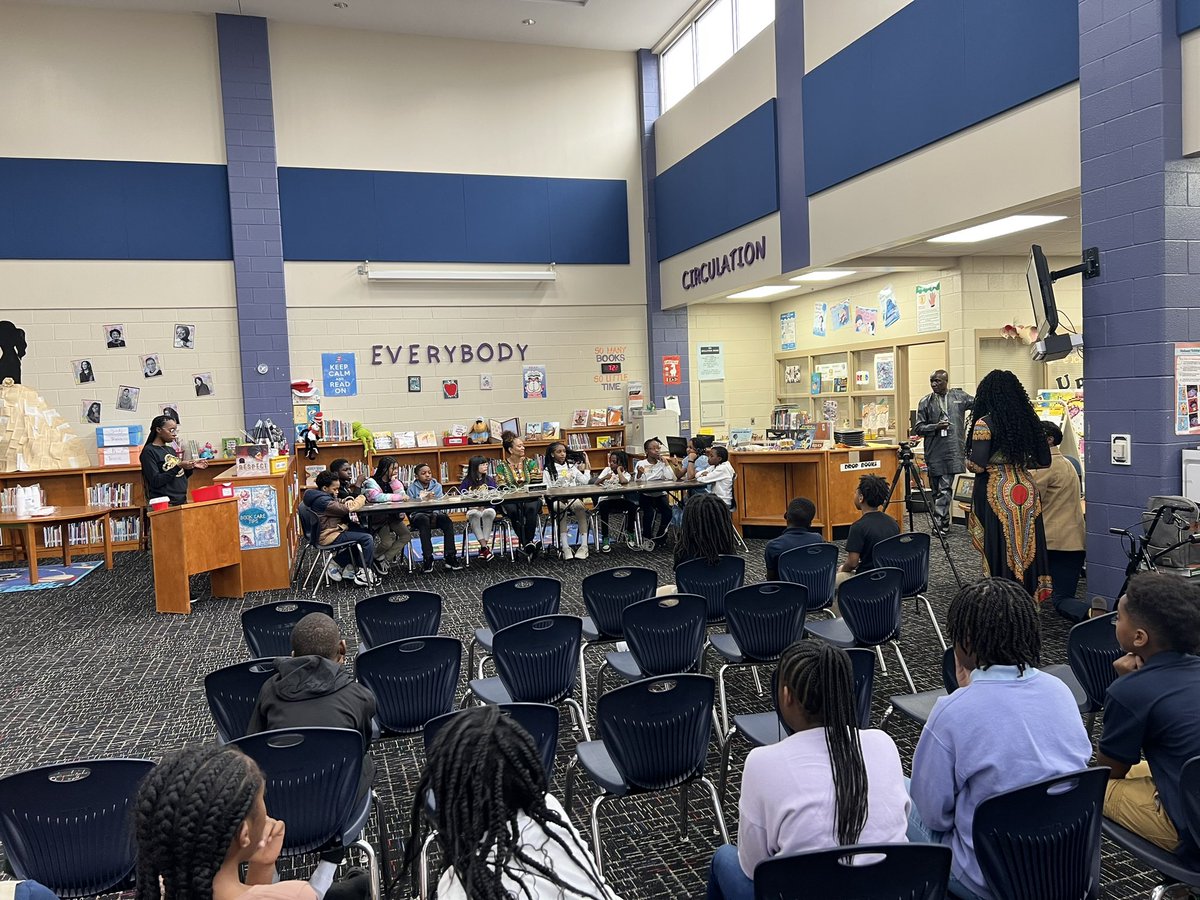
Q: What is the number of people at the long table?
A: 11